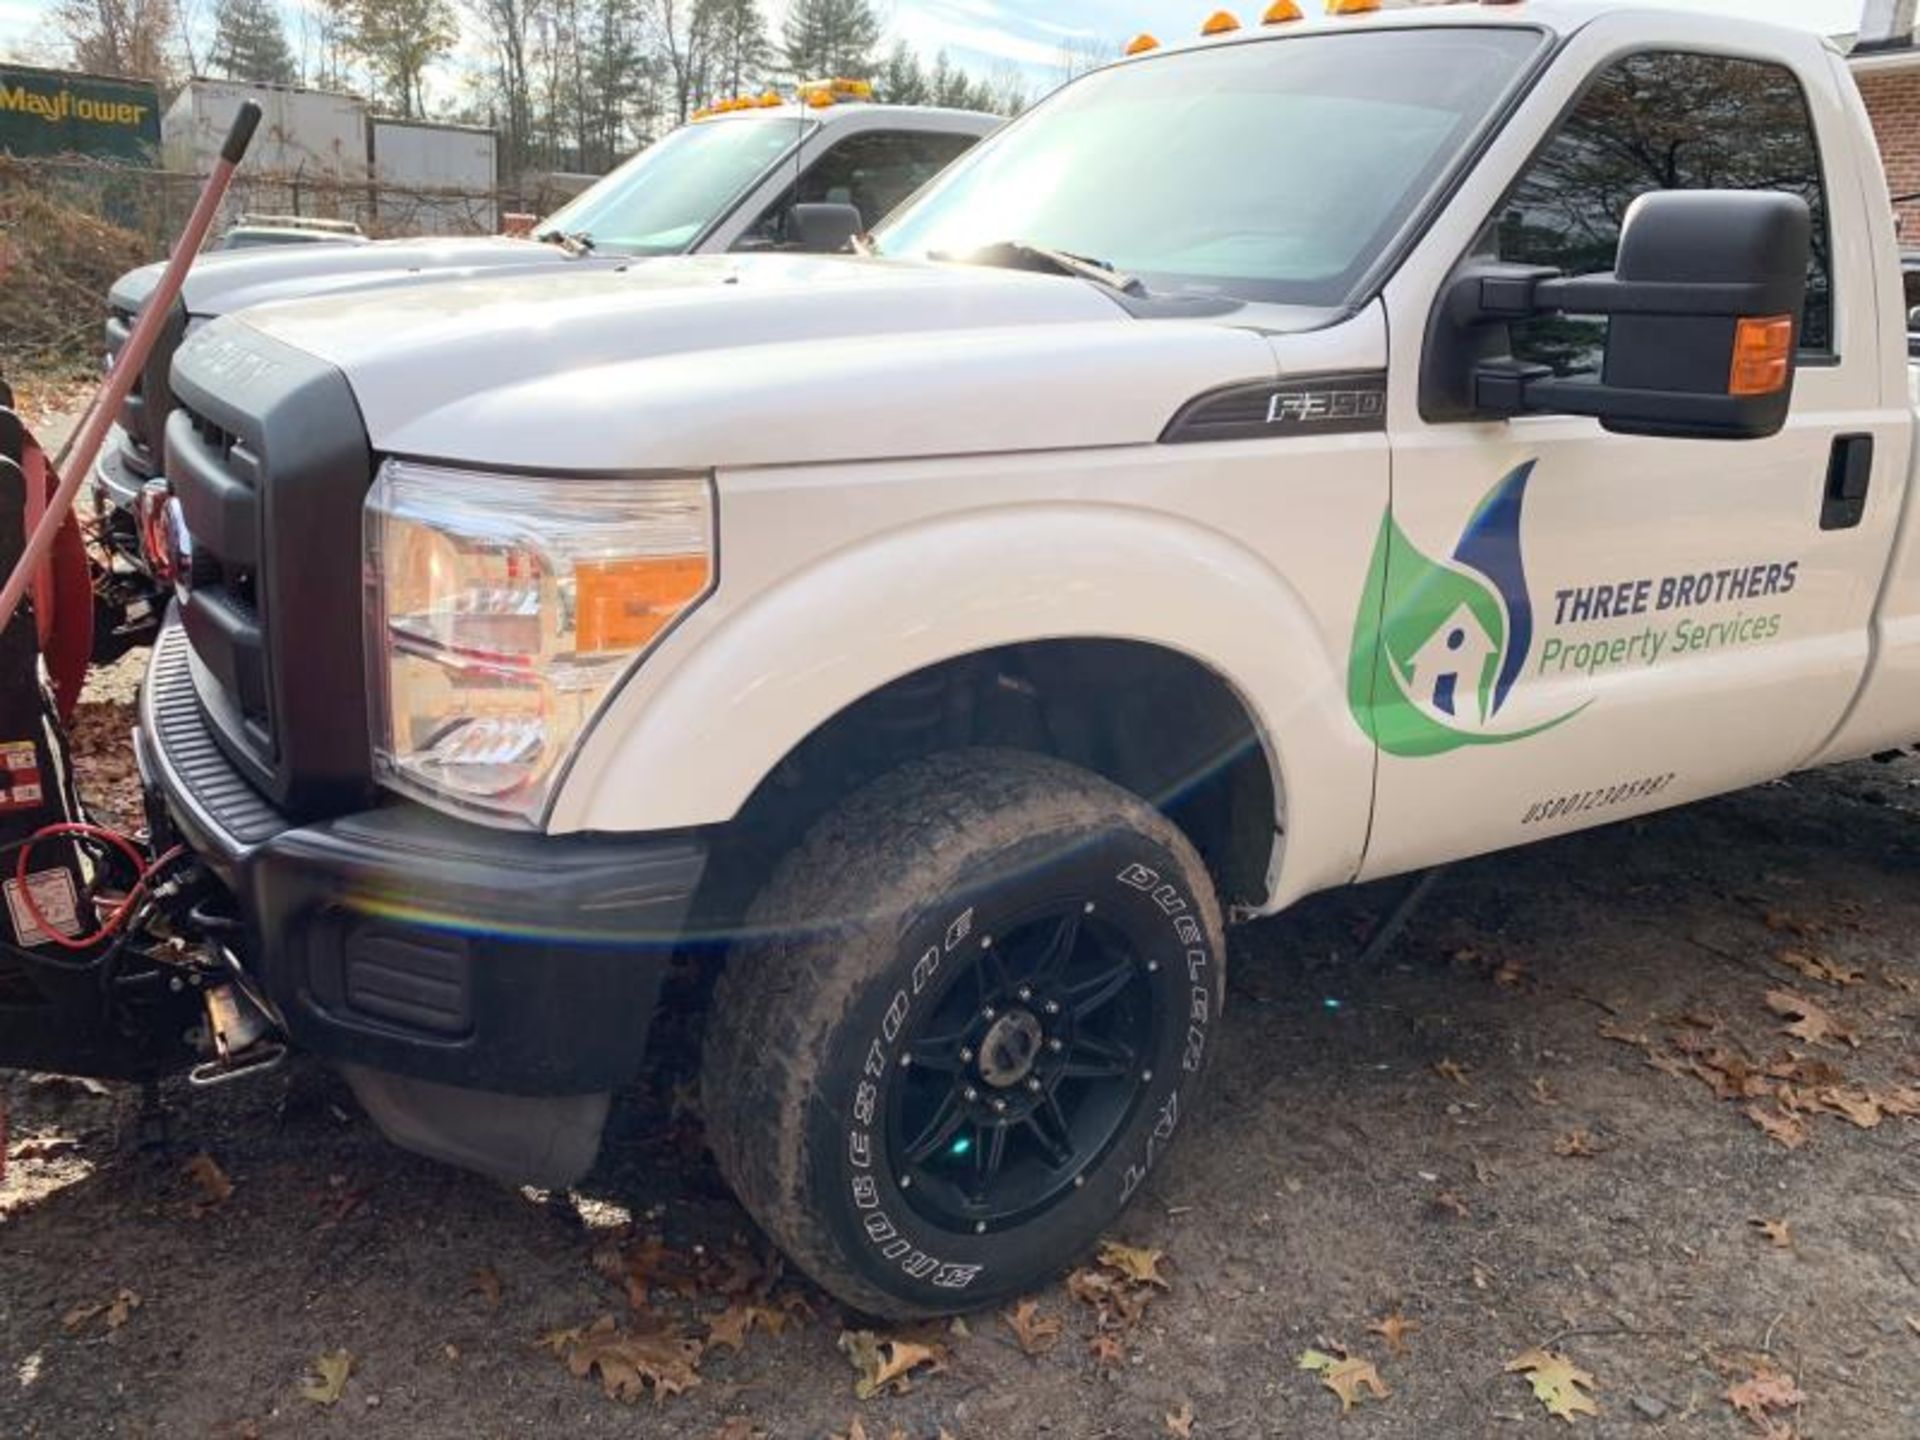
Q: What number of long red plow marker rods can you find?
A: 1